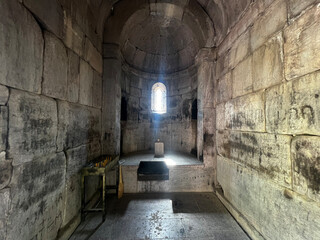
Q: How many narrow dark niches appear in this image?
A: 2